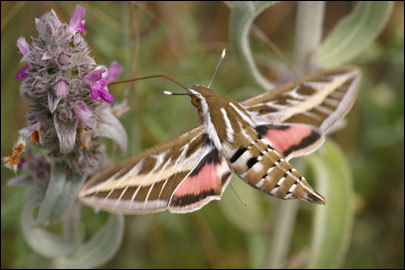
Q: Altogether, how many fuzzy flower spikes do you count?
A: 1